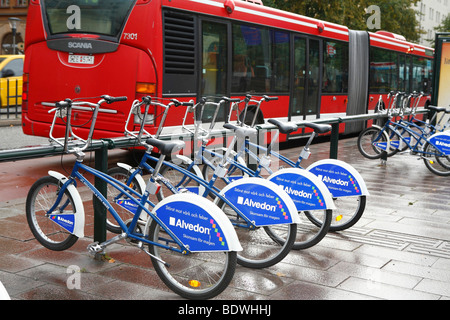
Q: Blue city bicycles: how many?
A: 7